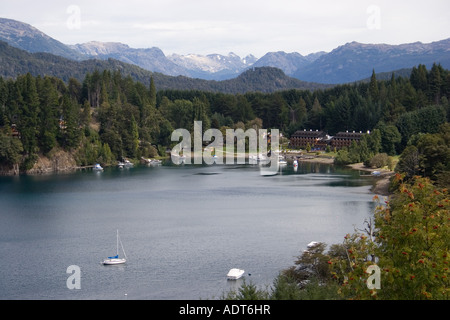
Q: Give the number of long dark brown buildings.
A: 2